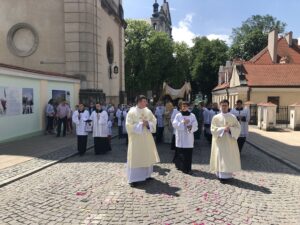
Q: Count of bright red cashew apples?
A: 0